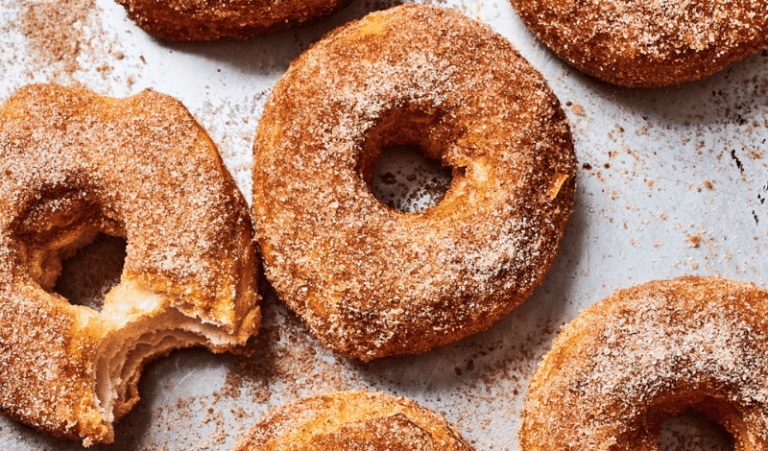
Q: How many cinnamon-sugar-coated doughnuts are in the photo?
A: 6